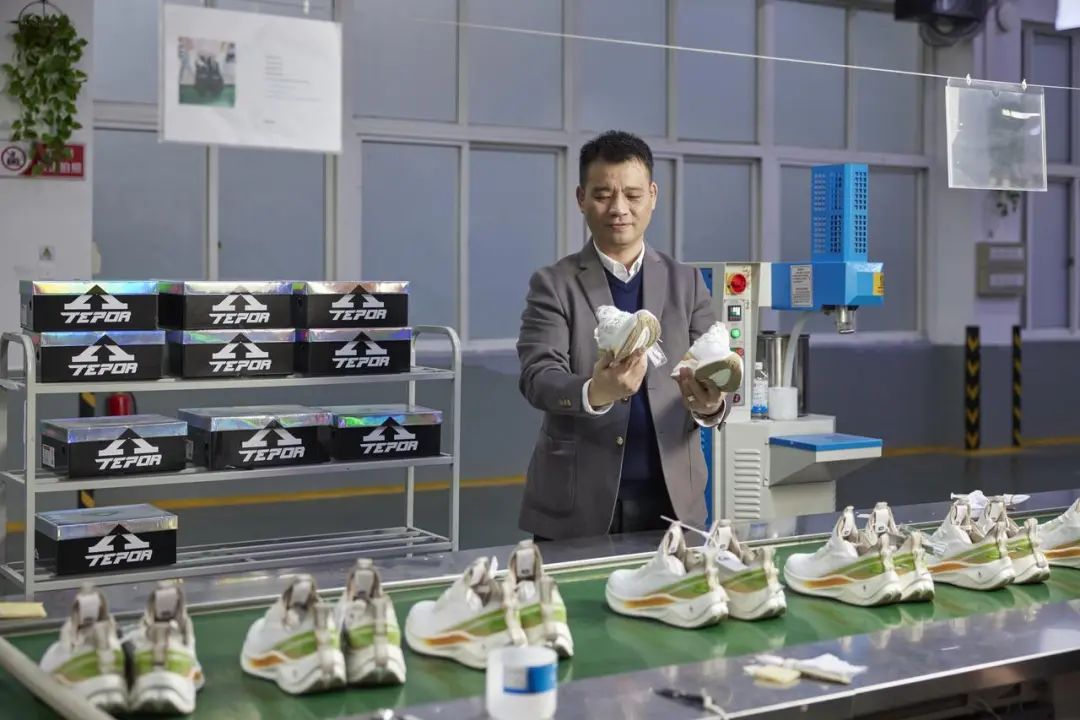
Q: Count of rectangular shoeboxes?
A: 10